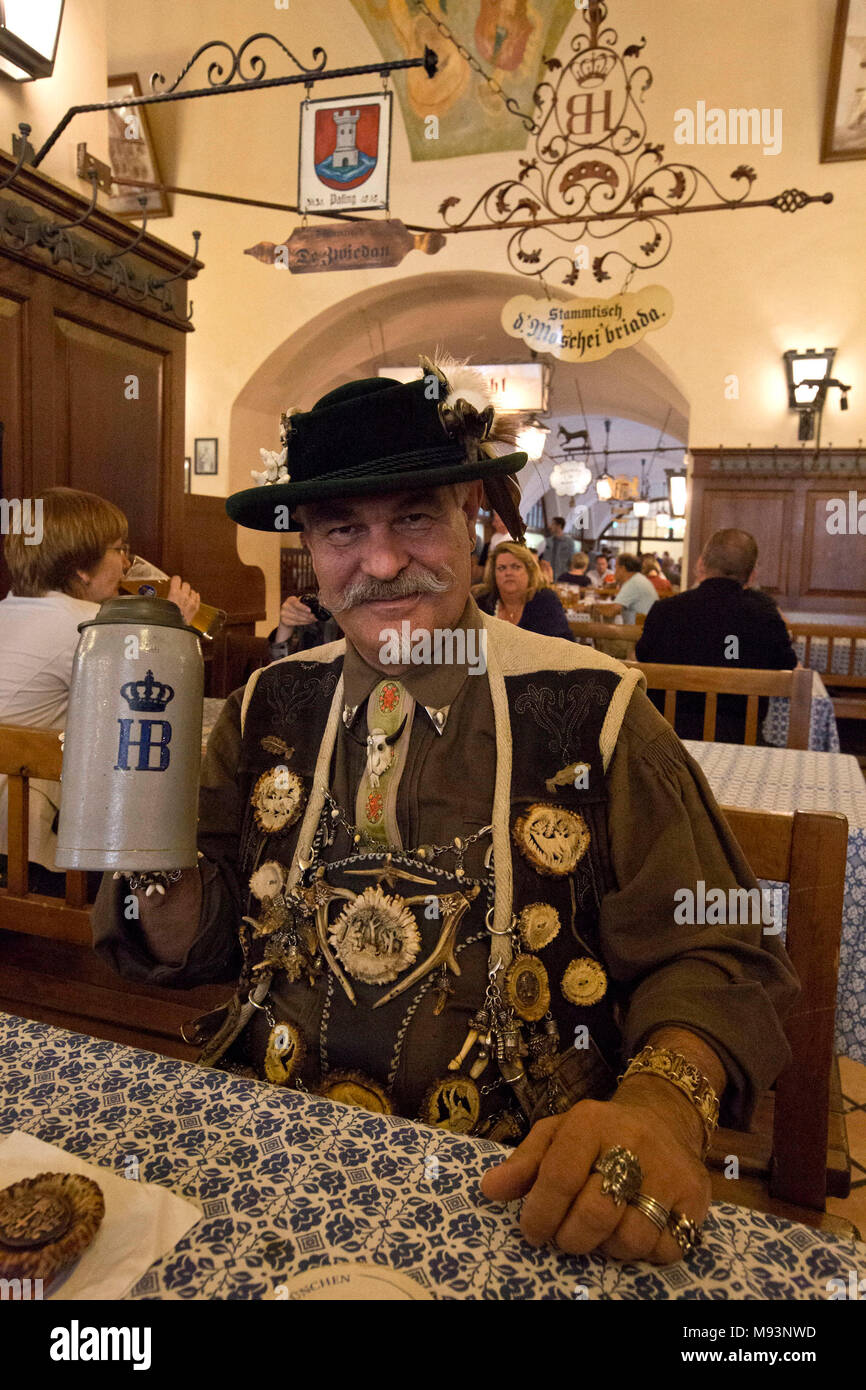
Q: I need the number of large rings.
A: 3